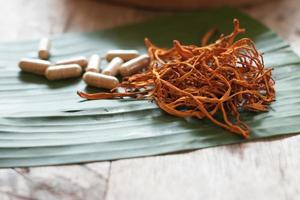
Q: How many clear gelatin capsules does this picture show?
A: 9